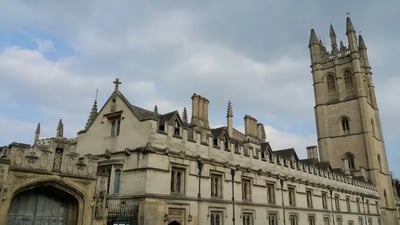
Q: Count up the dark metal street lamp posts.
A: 0